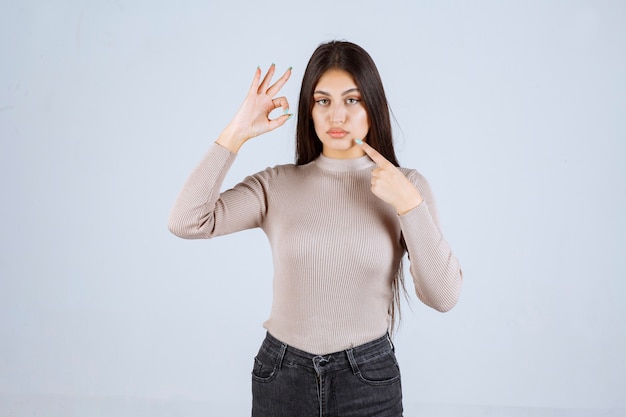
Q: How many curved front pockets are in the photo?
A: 2